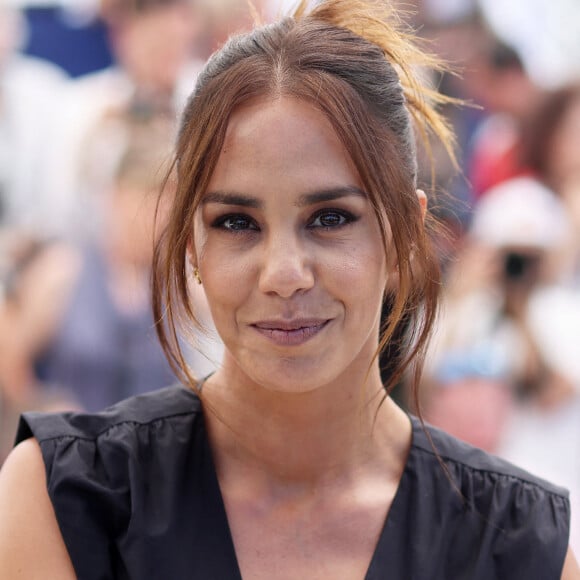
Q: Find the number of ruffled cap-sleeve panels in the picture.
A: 2